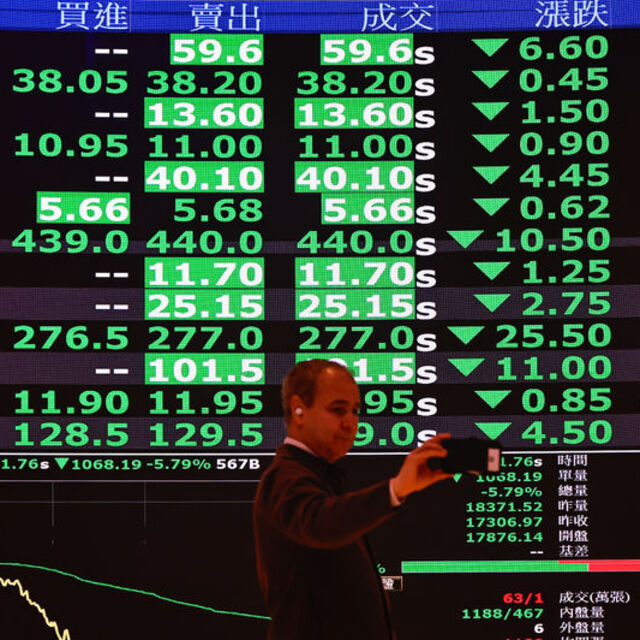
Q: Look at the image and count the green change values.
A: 13